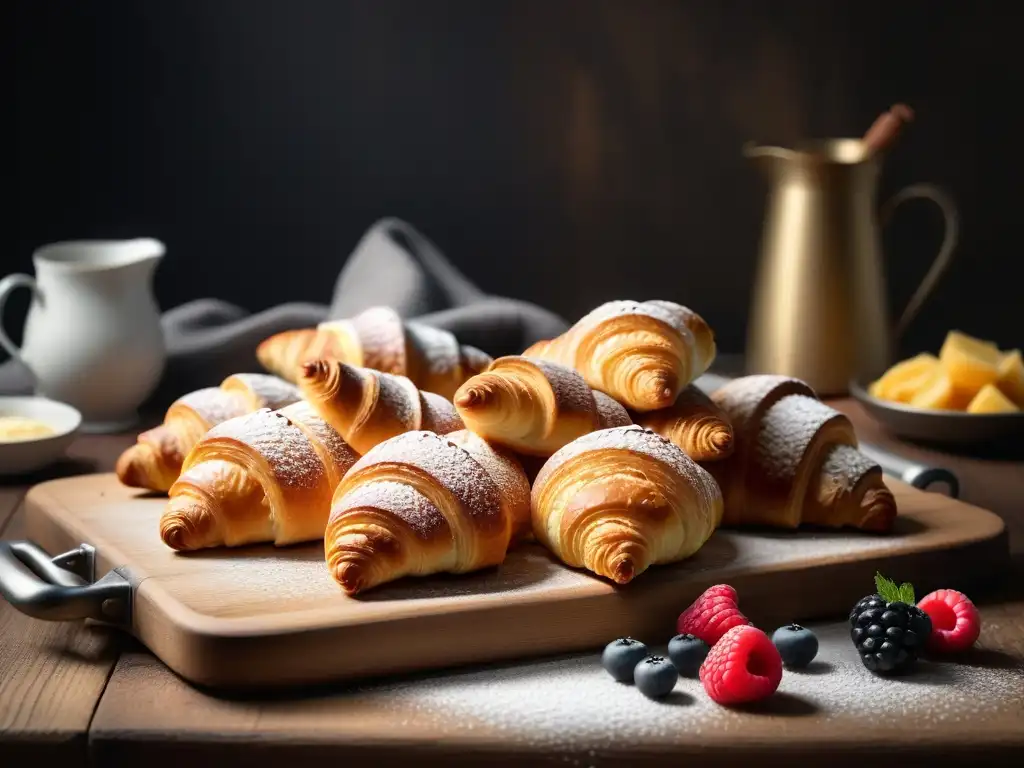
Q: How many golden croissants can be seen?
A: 10